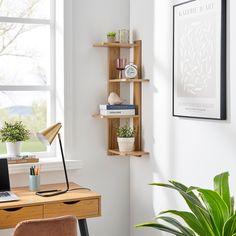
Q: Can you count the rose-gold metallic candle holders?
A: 1